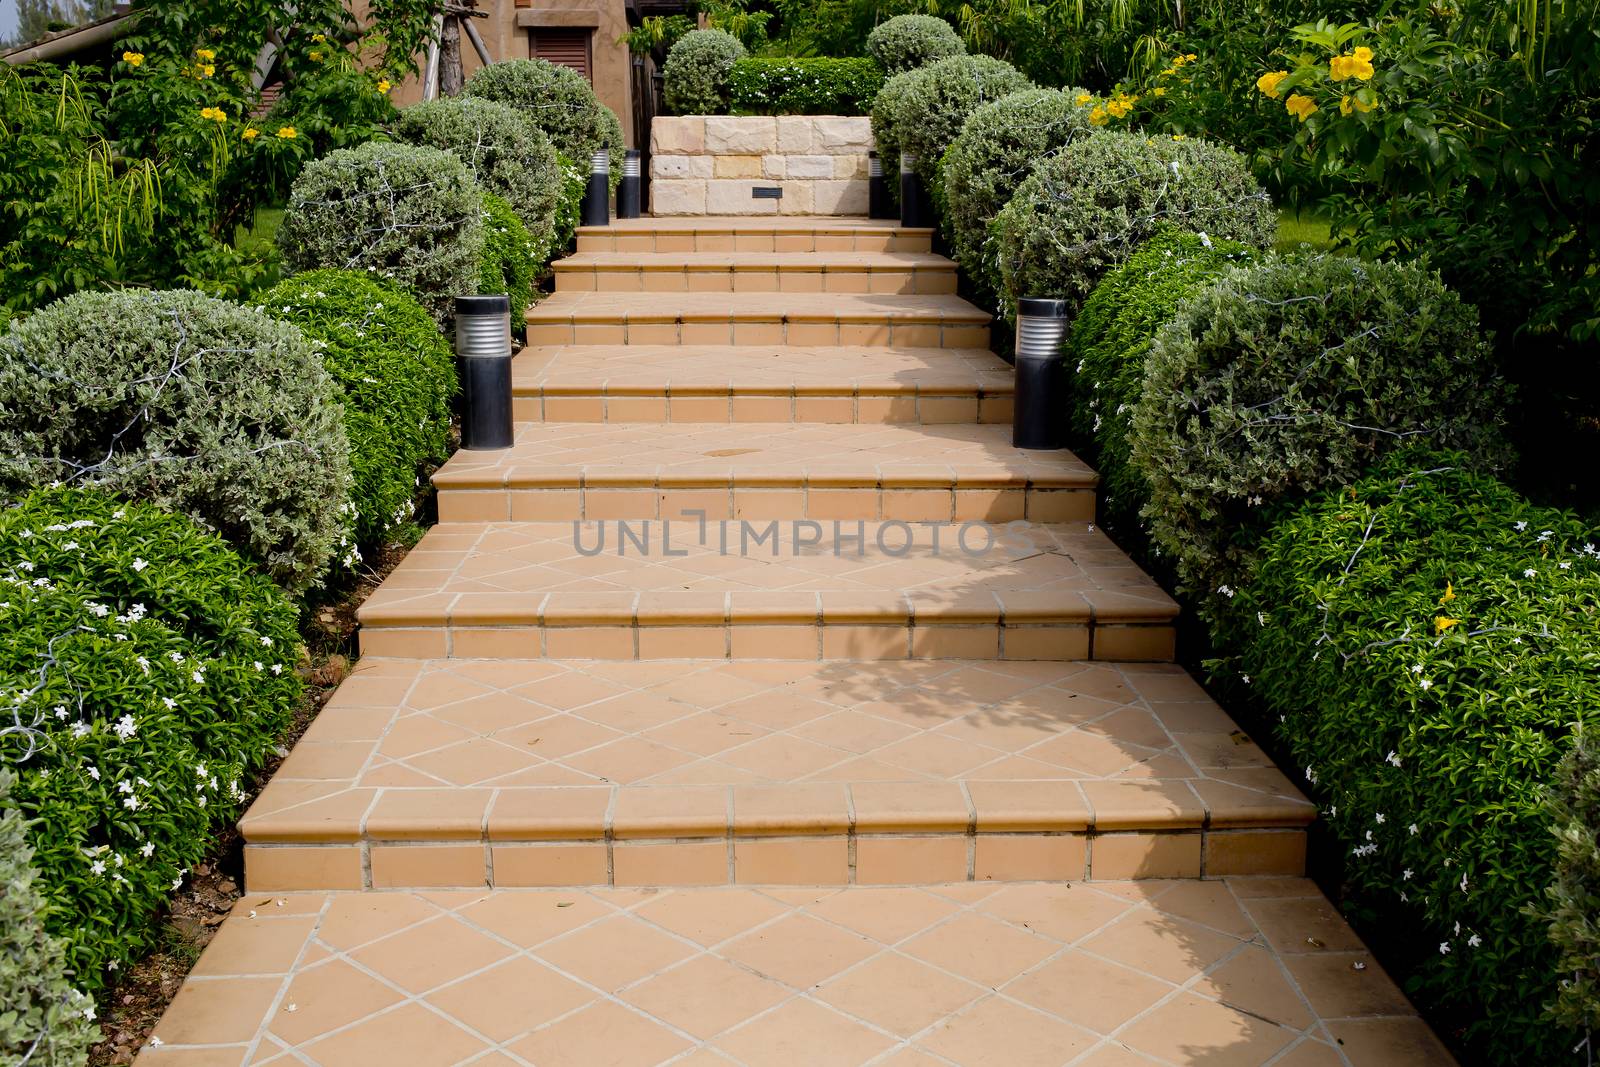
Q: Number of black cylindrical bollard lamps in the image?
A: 6